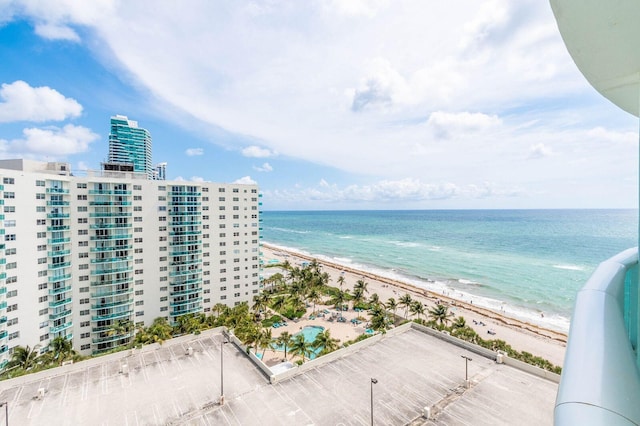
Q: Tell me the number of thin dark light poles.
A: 4